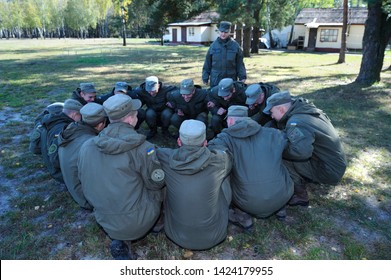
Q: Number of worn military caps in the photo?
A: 14